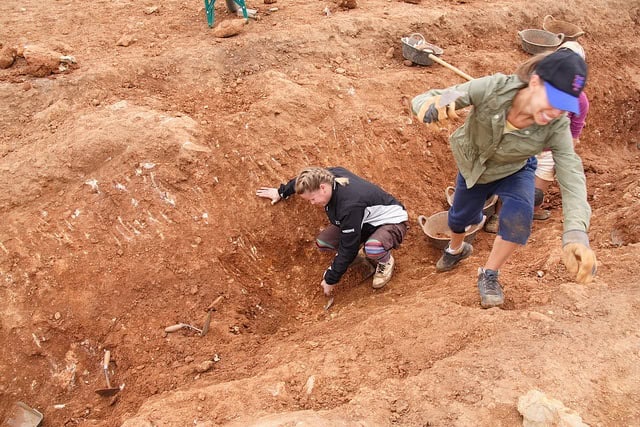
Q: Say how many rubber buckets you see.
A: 5